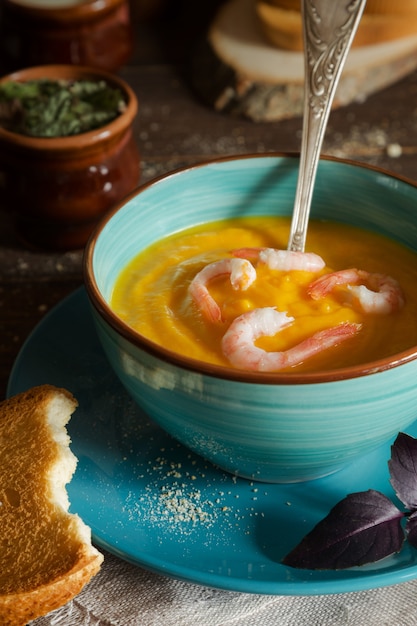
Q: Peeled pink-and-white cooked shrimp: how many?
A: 4